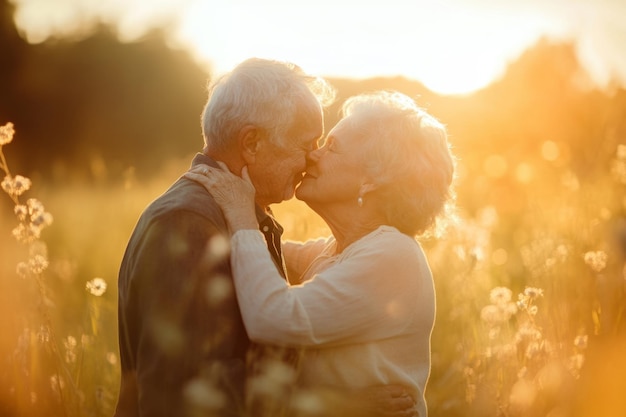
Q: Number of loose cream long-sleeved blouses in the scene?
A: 1